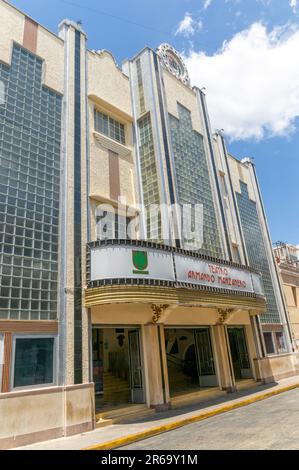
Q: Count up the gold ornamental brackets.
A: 2